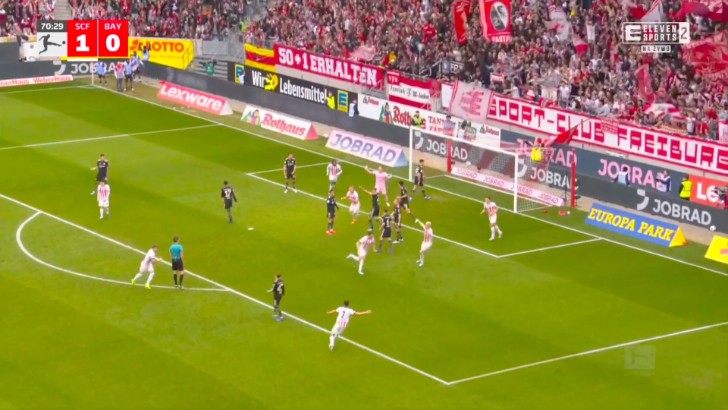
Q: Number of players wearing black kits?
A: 10